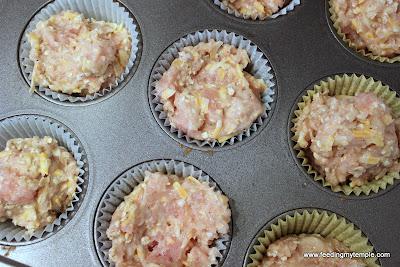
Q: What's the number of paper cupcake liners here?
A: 8